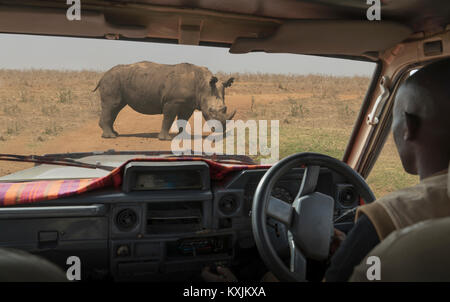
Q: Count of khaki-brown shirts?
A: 1